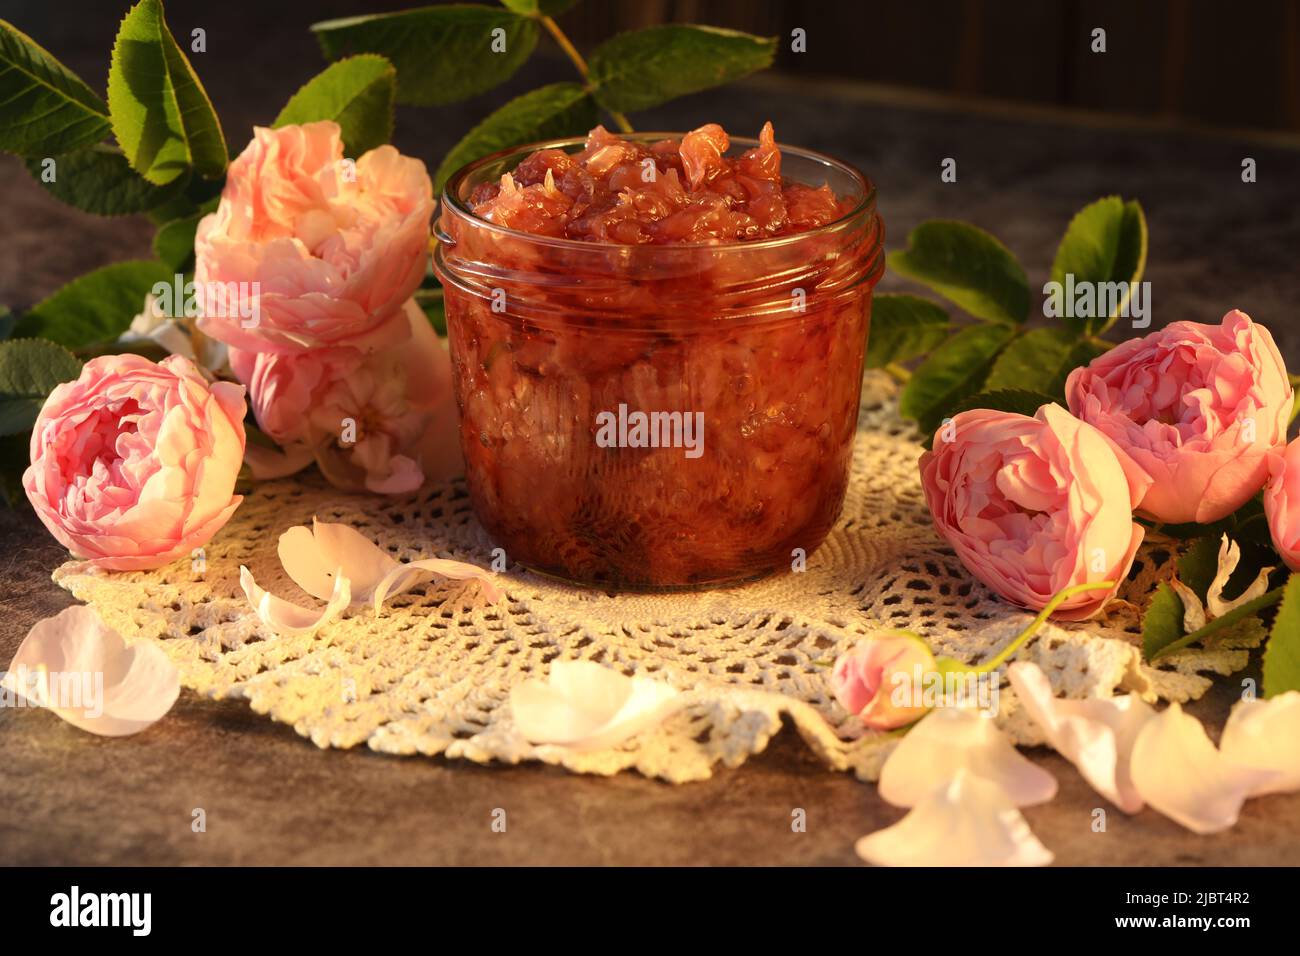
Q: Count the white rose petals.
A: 10